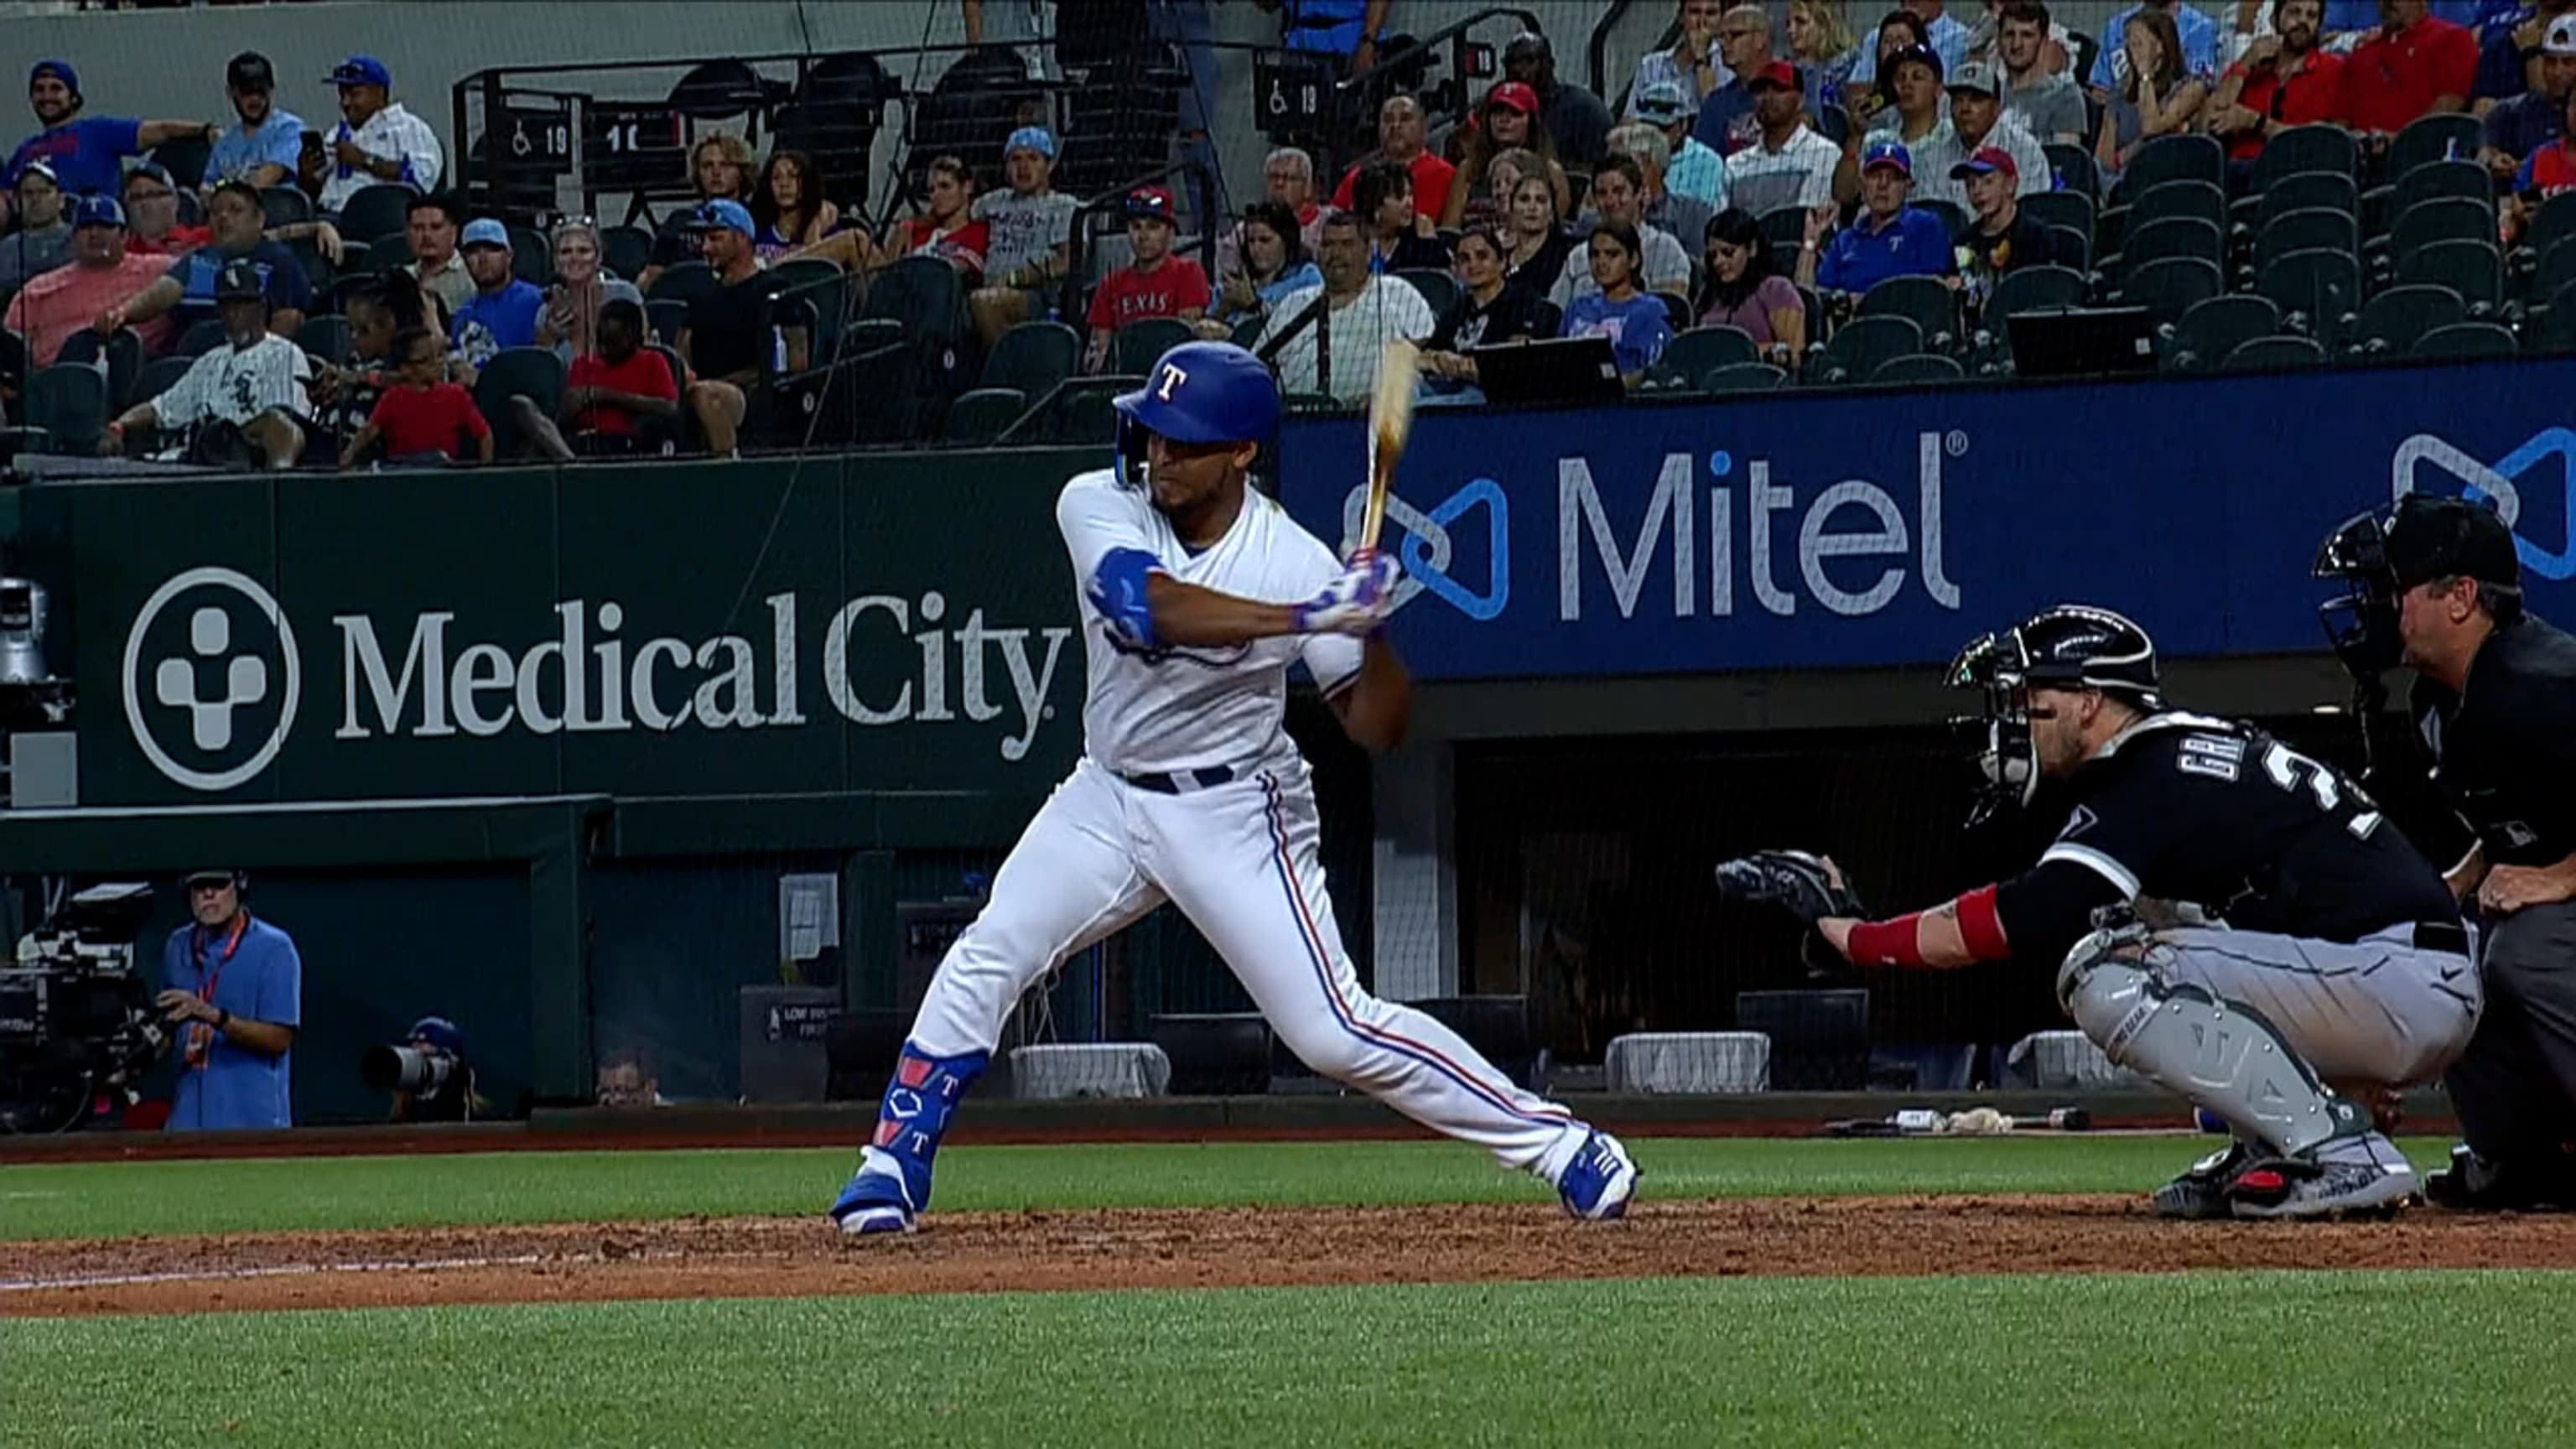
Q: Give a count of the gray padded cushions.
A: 3